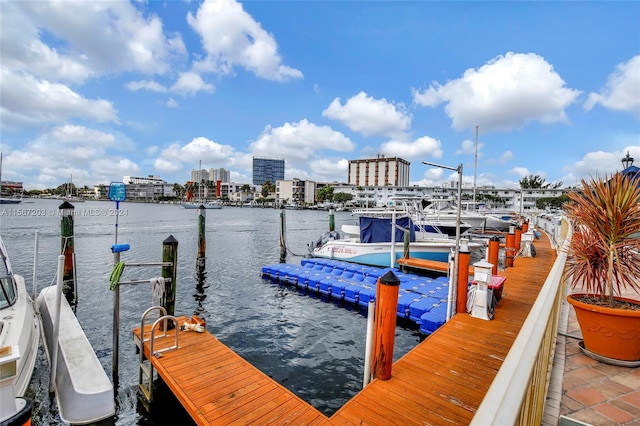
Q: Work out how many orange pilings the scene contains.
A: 6